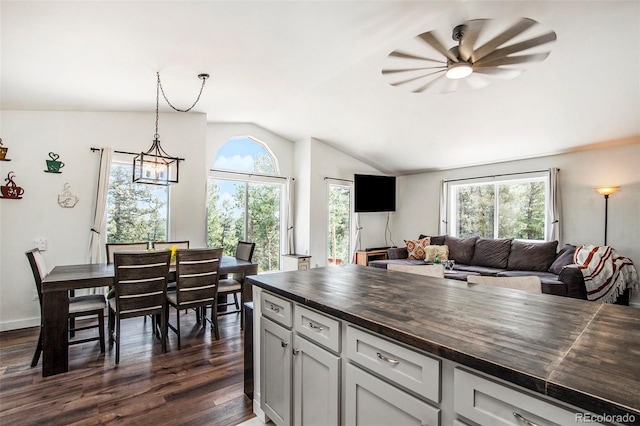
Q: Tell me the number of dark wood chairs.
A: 6